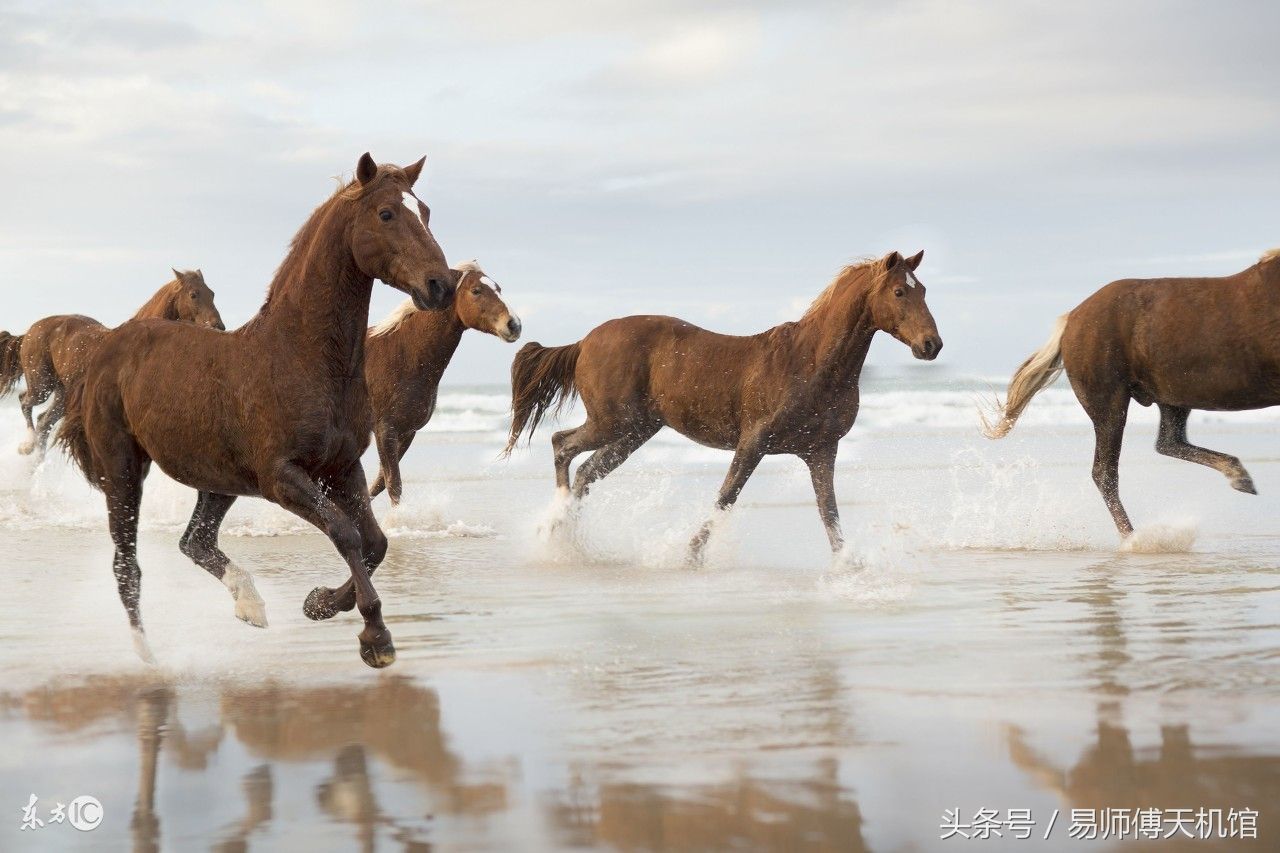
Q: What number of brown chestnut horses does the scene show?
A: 5